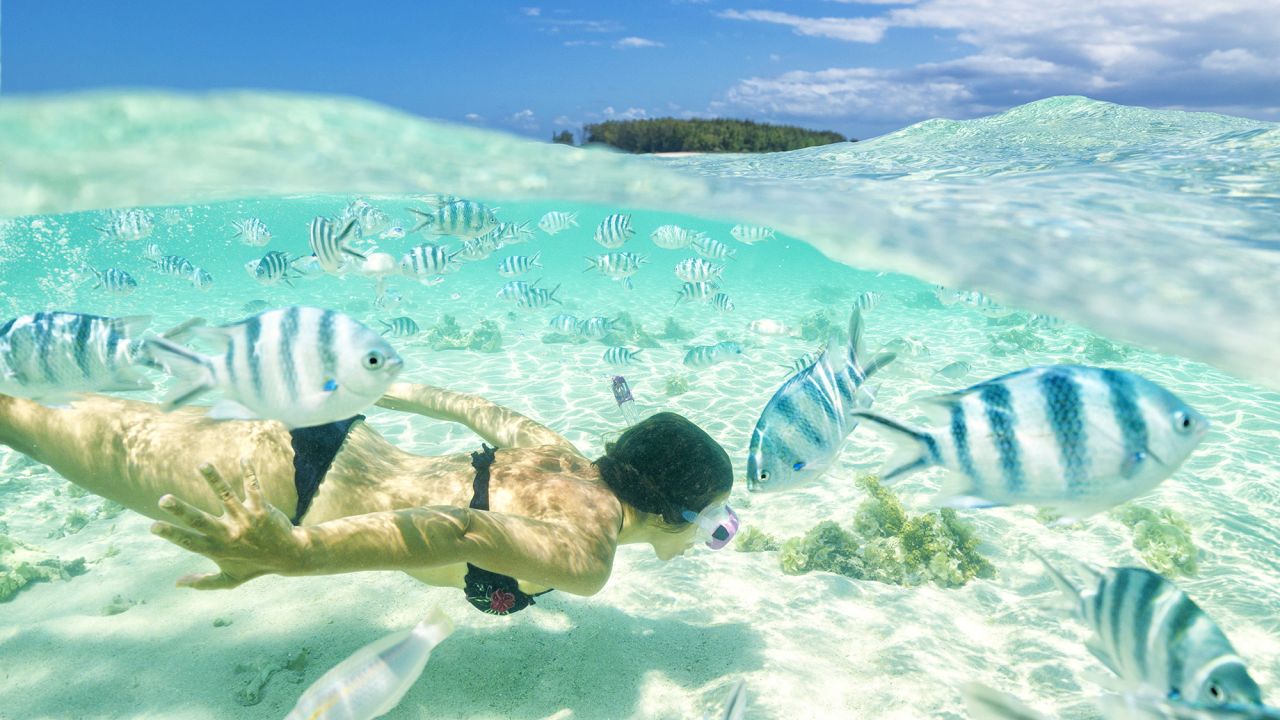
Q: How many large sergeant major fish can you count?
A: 5